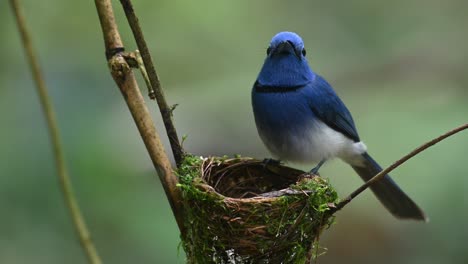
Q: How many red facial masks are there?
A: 0